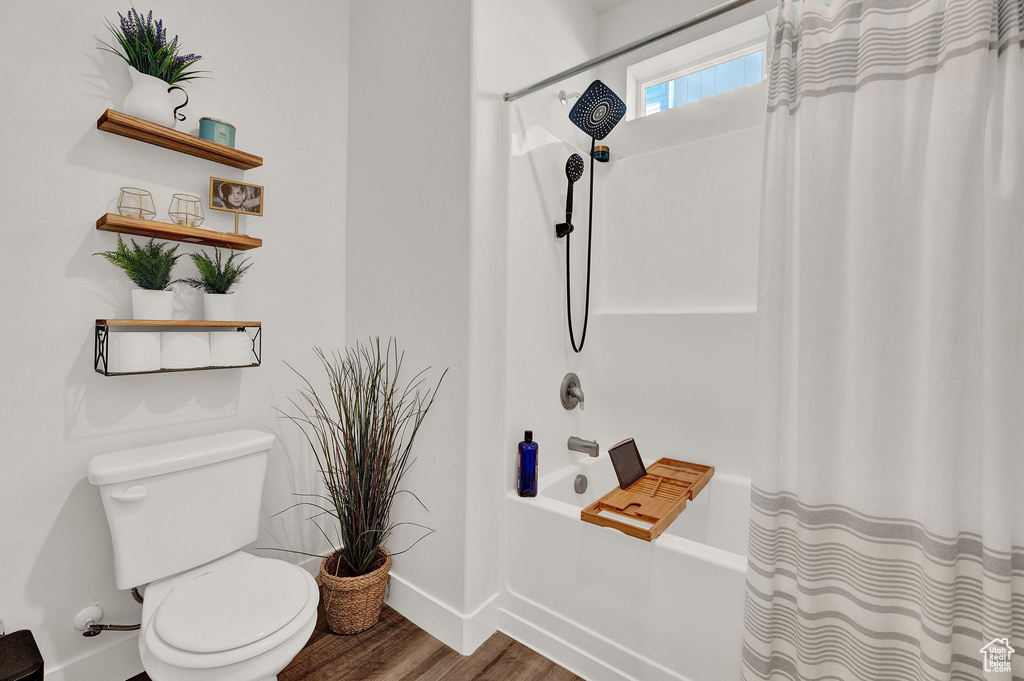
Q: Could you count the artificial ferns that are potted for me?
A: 2